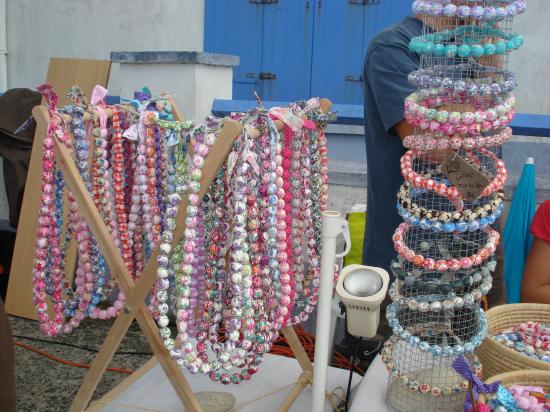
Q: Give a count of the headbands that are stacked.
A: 14